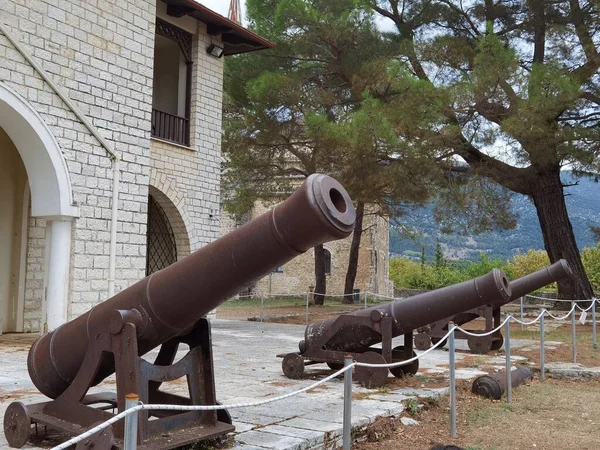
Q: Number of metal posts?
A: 11